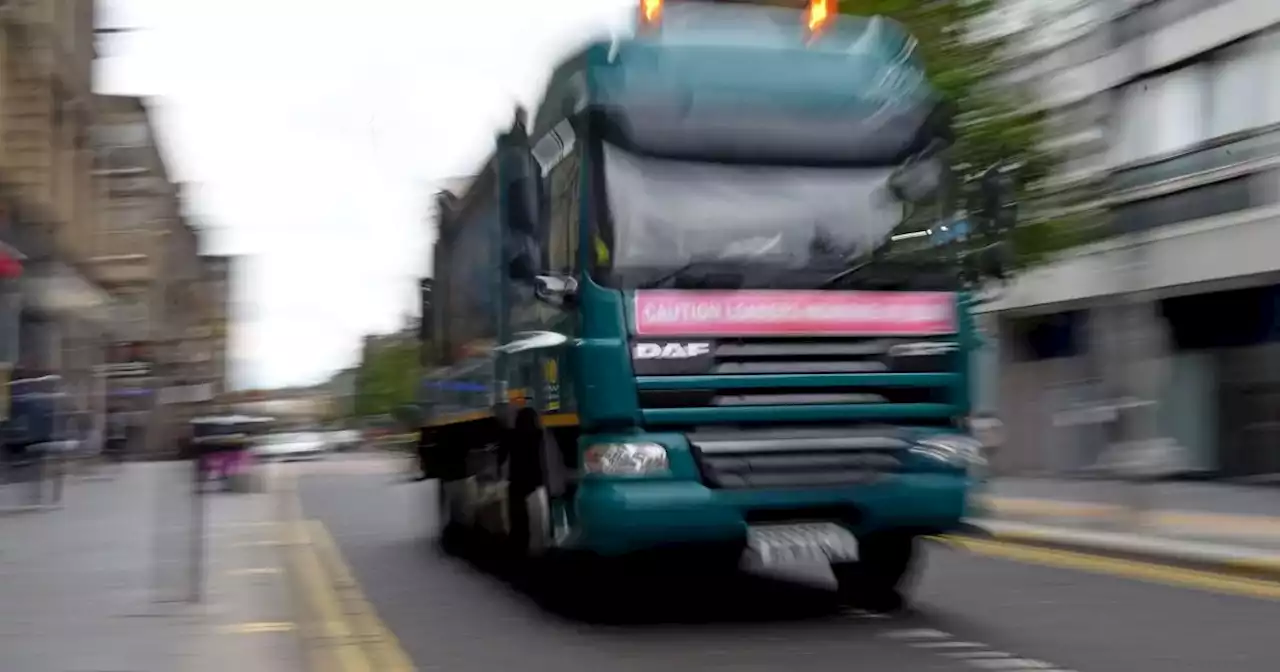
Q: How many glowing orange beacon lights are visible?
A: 2